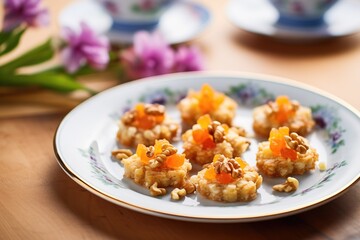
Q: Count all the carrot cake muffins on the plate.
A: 7